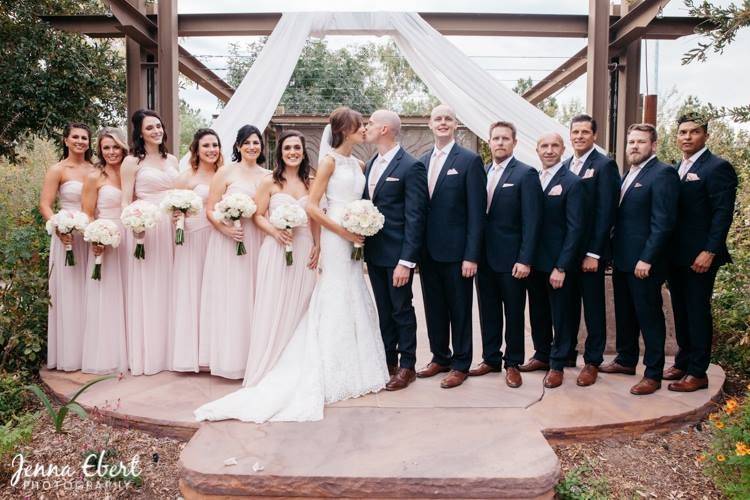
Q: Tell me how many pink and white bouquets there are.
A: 7